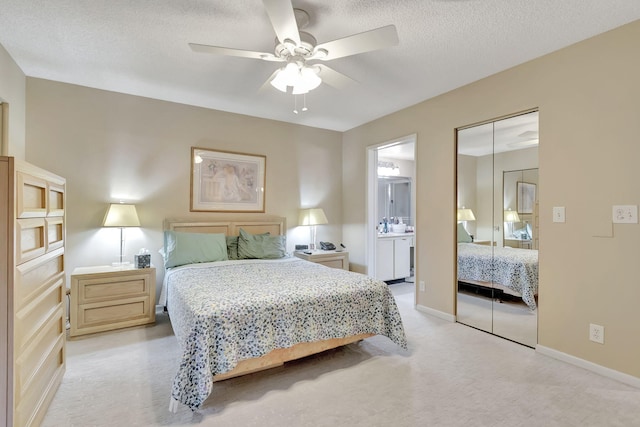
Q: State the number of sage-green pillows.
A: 3